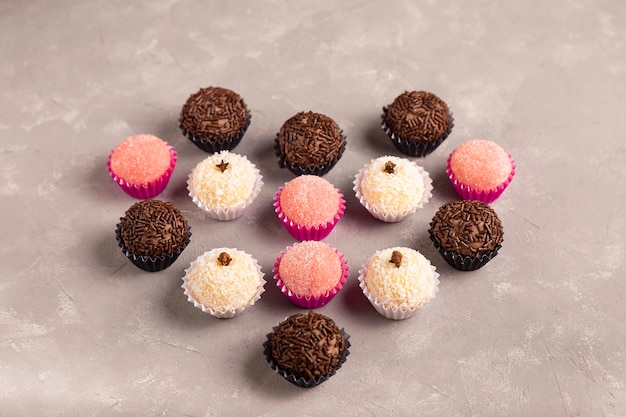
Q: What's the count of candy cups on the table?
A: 14